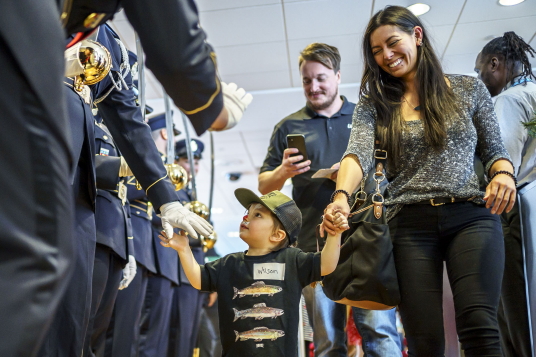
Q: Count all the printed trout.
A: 3